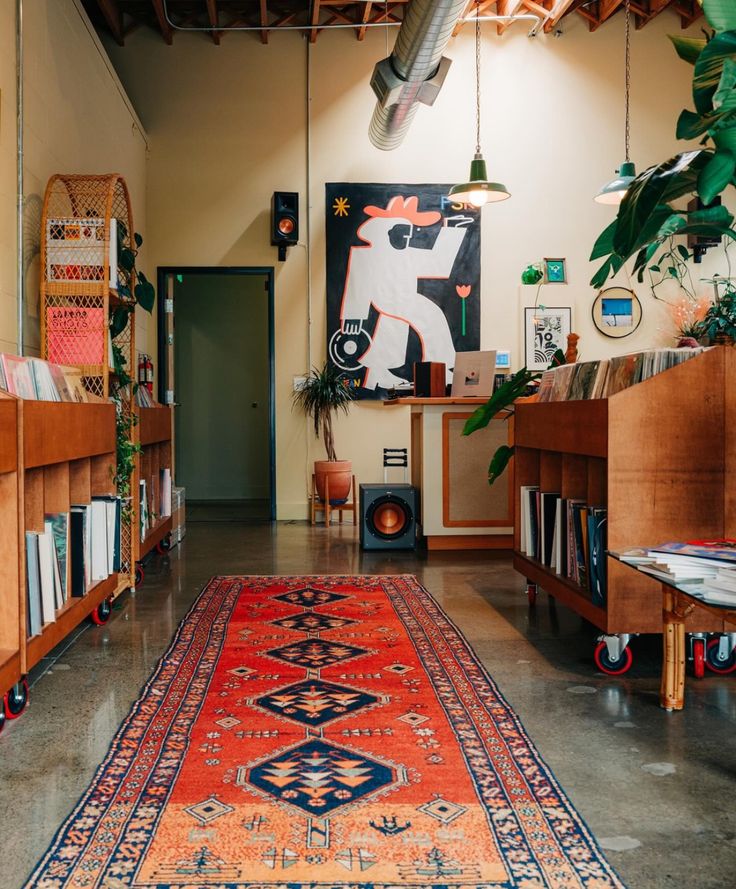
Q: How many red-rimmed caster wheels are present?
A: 9